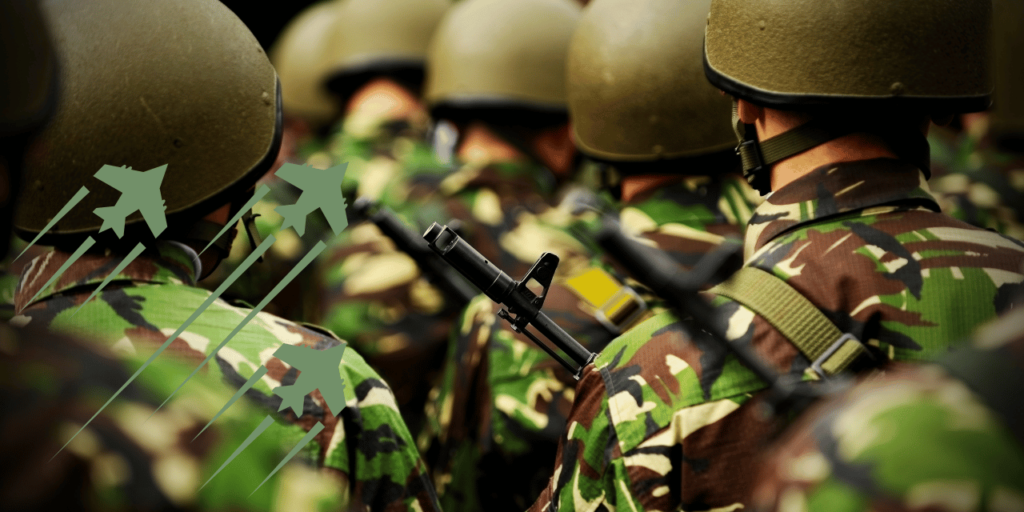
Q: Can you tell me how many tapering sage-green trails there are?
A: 9